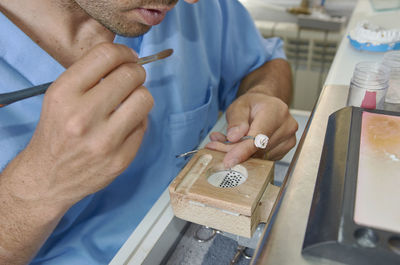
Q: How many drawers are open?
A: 1